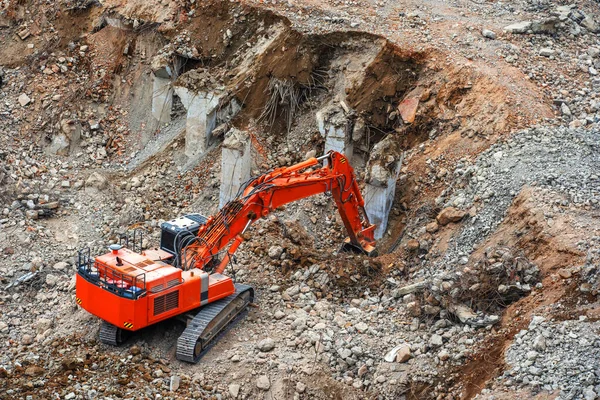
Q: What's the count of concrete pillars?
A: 5